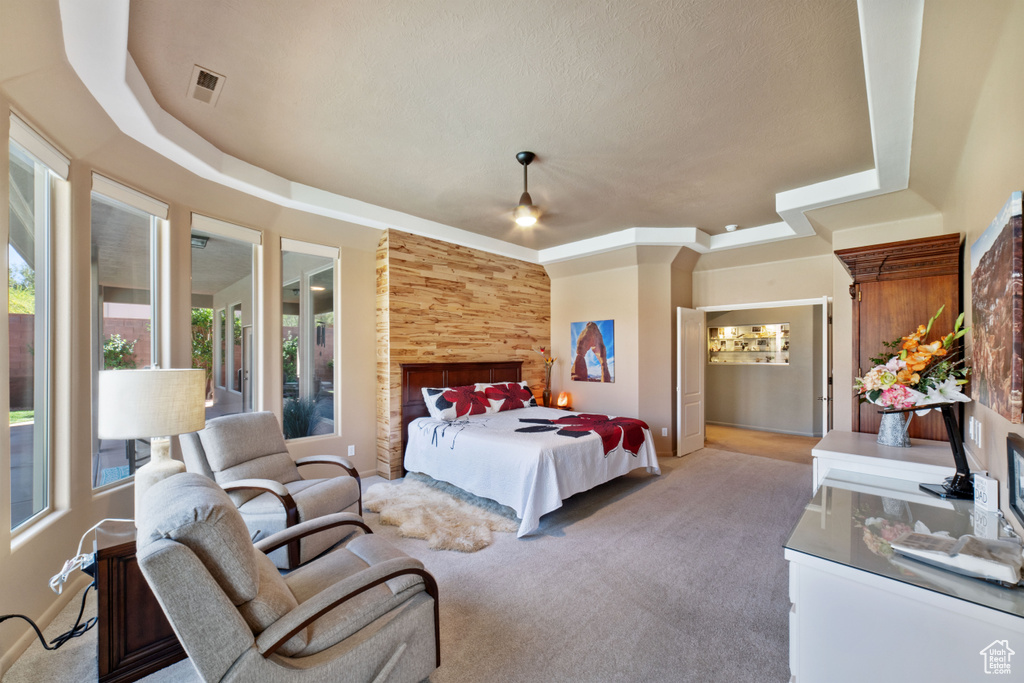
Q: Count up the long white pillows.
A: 2